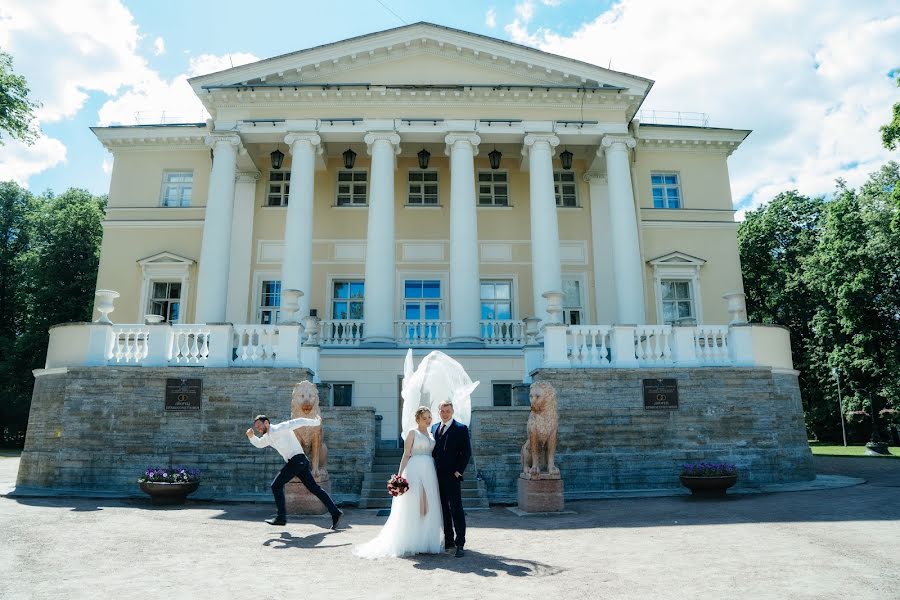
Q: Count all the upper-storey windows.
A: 7